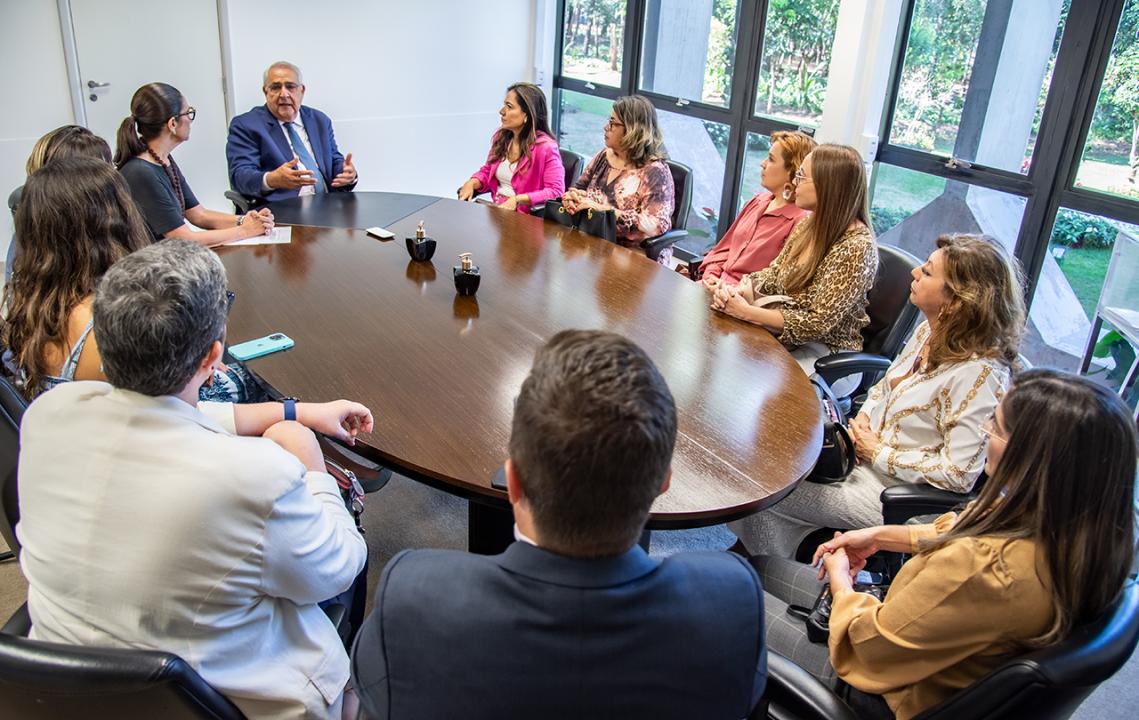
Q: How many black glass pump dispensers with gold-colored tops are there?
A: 2